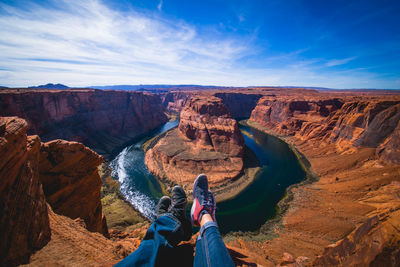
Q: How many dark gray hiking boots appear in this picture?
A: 2